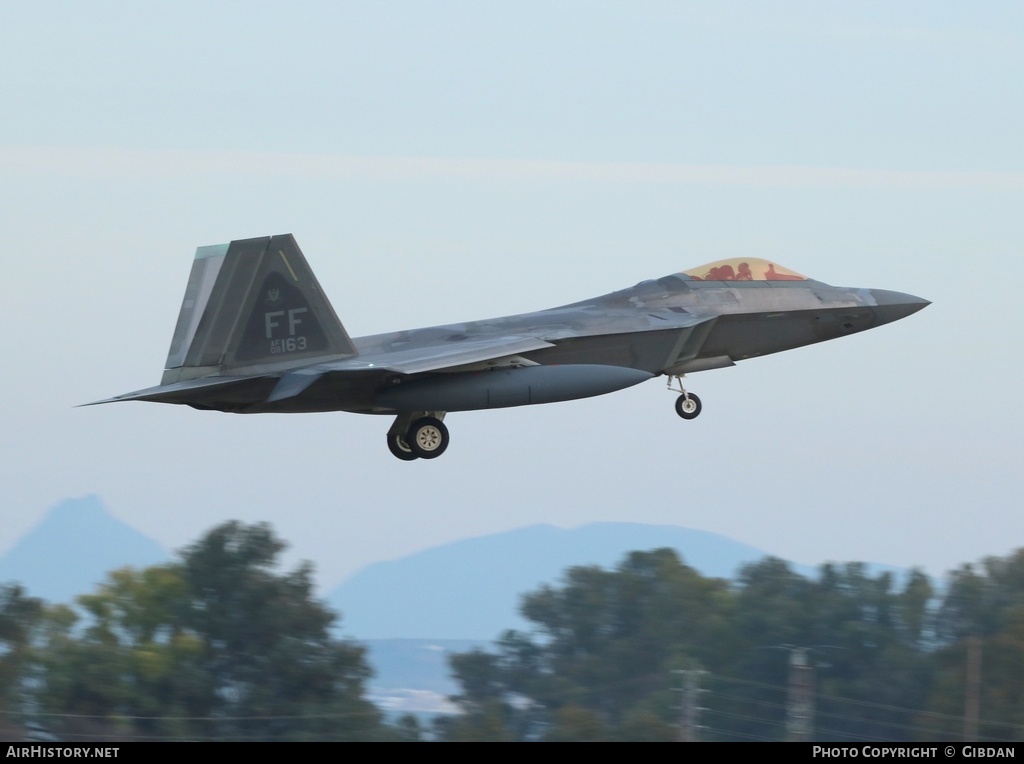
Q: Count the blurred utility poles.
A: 3